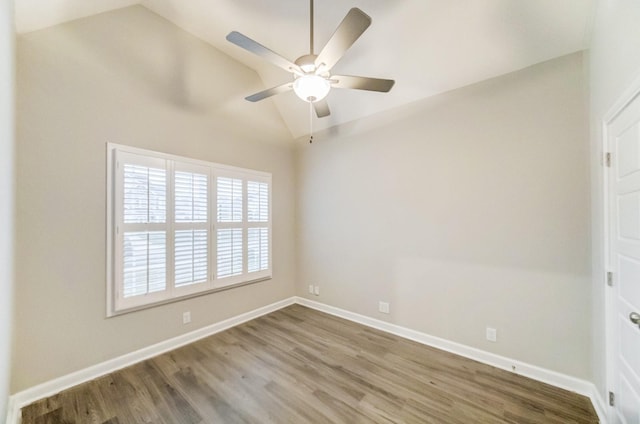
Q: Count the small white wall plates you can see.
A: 5